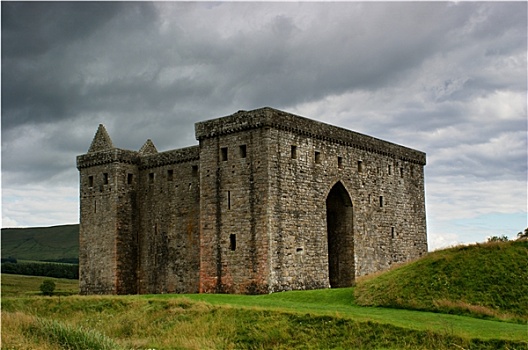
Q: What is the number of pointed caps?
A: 2